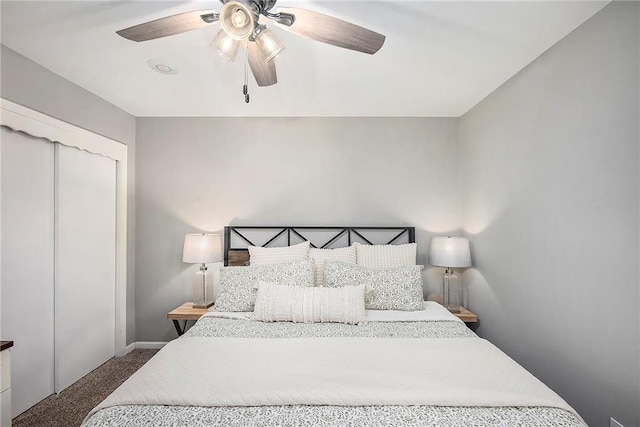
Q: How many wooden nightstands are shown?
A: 2